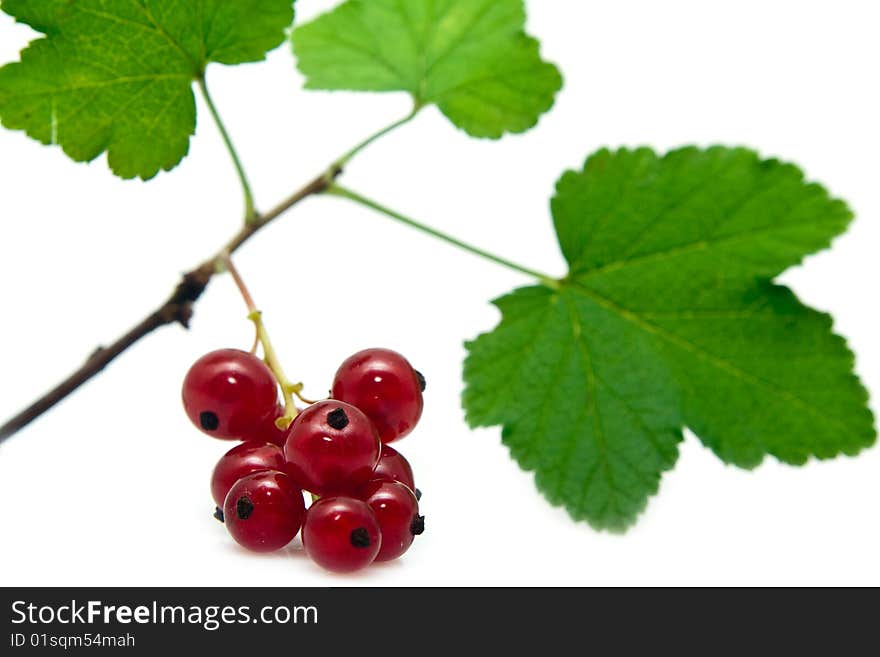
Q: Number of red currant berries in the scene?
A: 9